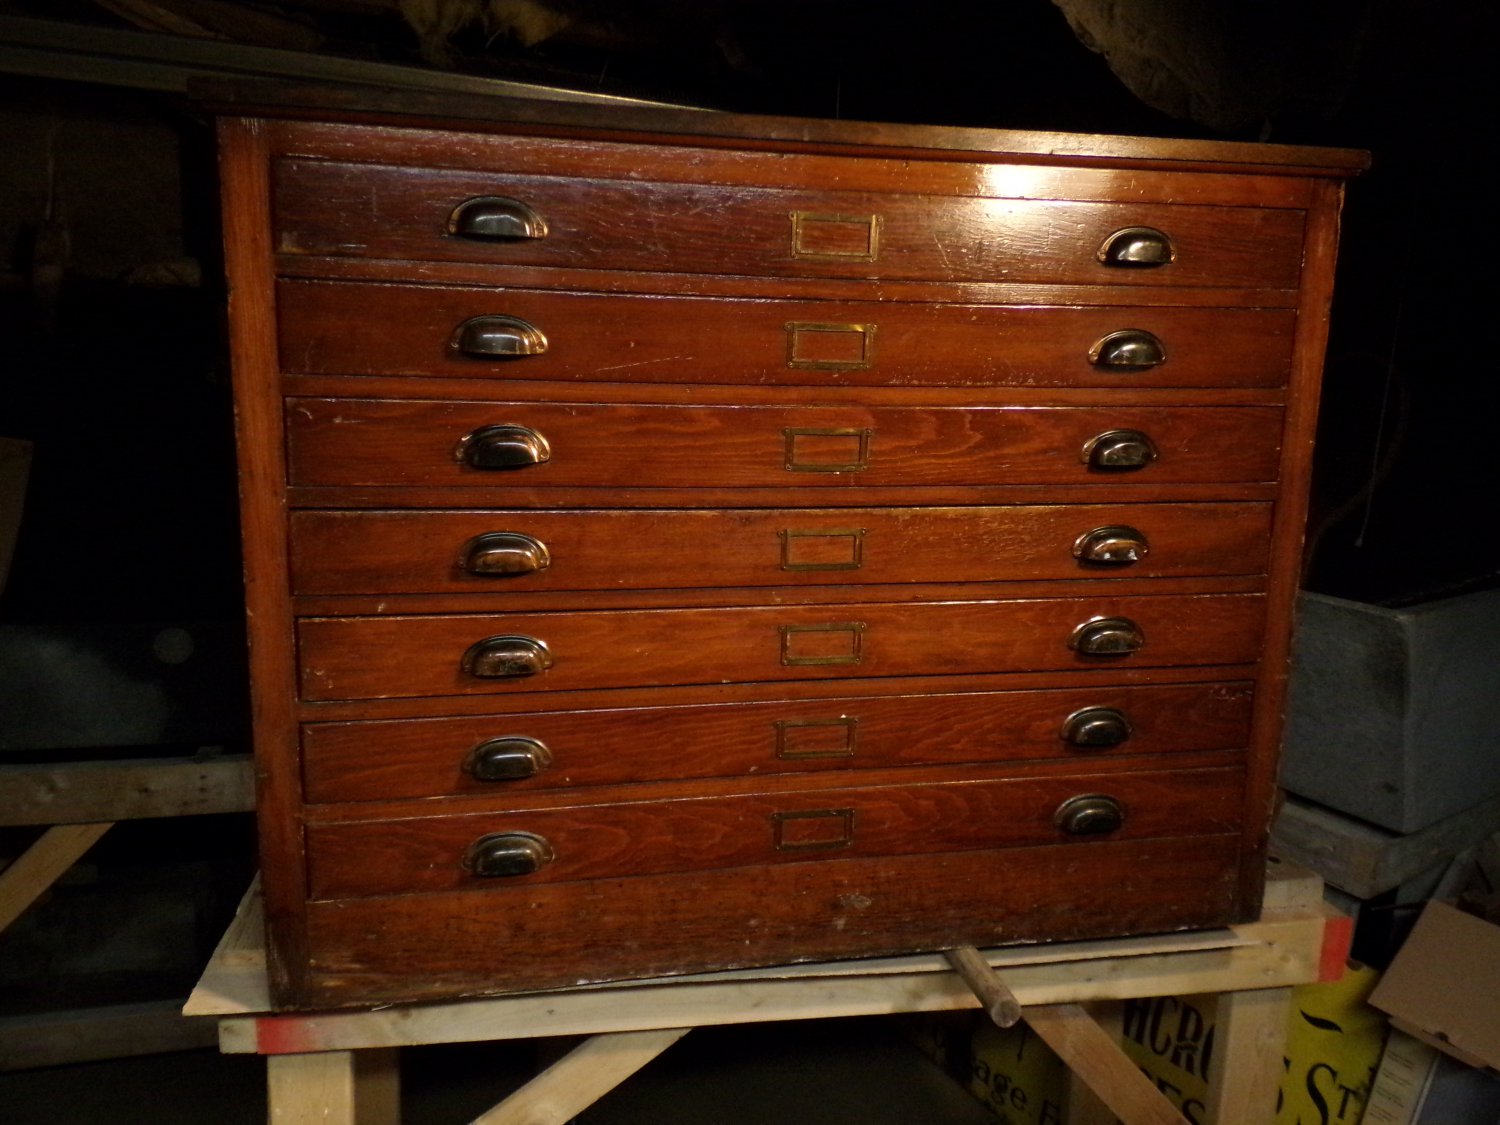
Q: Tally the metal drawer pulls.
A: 14